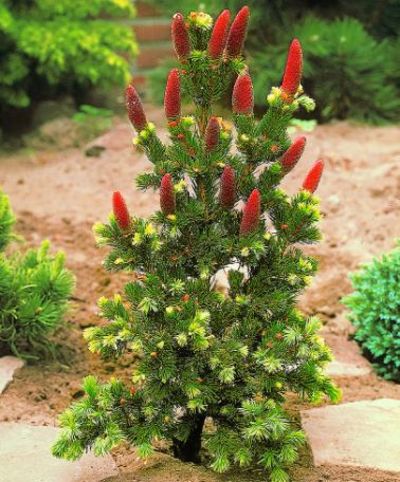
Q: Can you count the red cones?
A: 14